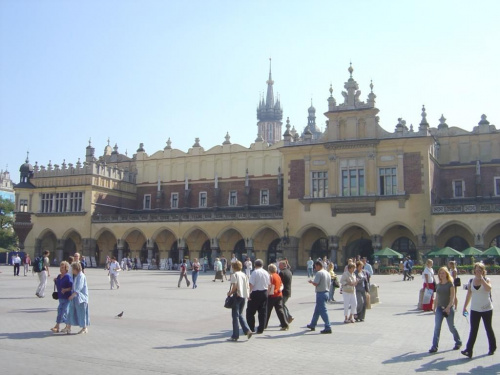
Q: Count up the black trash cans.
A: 0